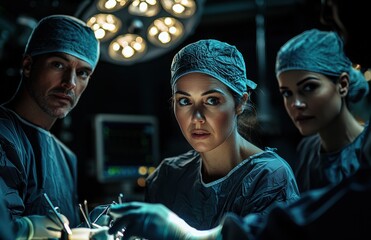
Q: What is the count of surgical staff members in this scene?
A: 3